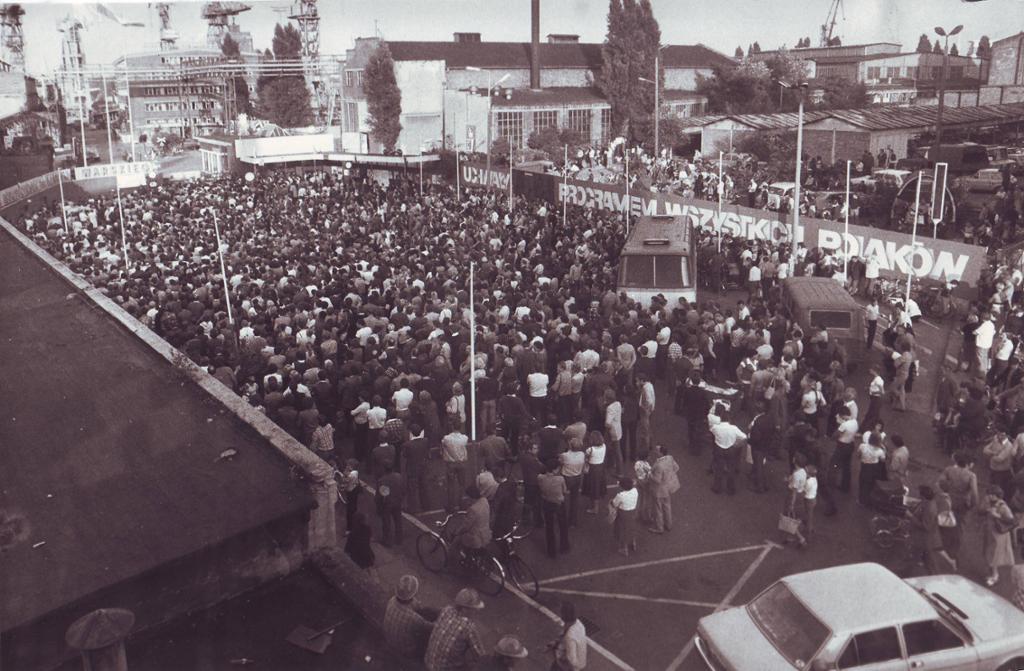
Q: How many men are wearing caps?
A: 3